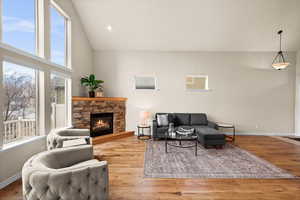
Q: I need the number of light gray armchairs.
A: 2